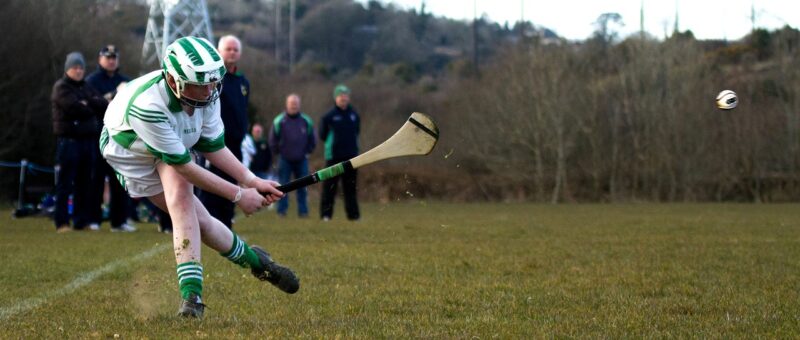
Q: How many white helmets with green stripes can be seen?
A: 1